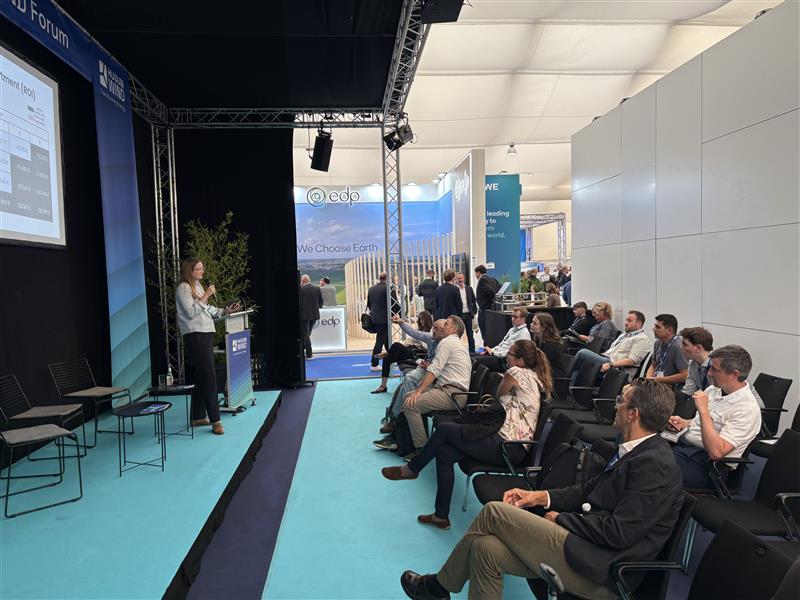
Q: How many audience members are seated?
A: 13